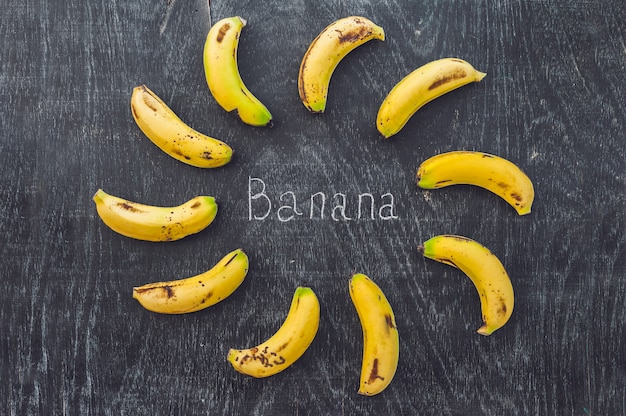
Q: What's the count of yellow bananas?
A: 10